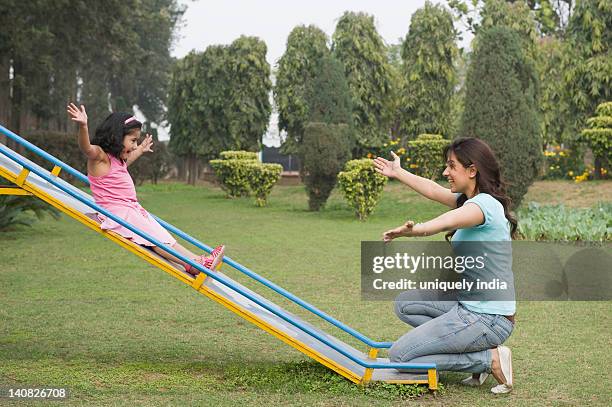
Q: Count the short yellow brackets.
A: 7